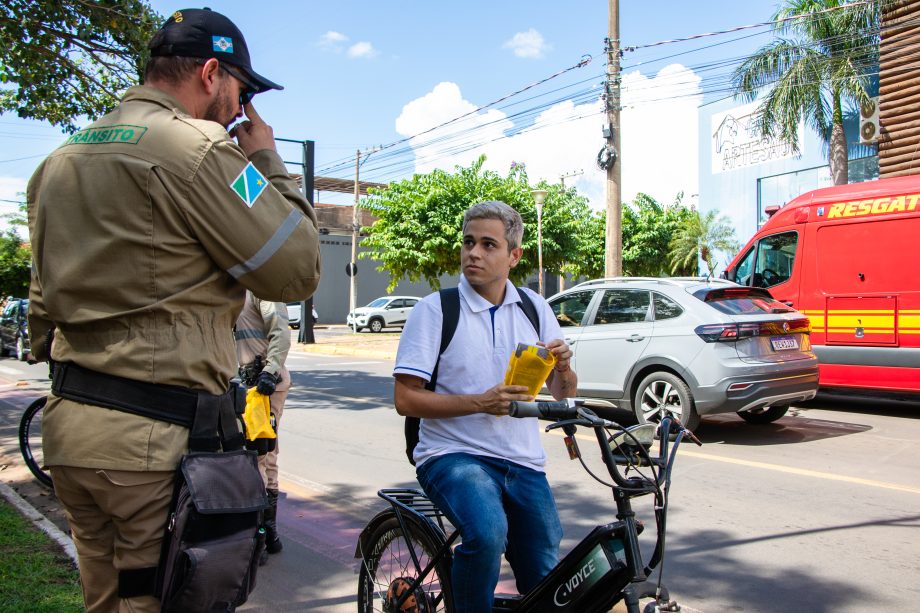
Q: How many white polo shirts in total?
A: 1